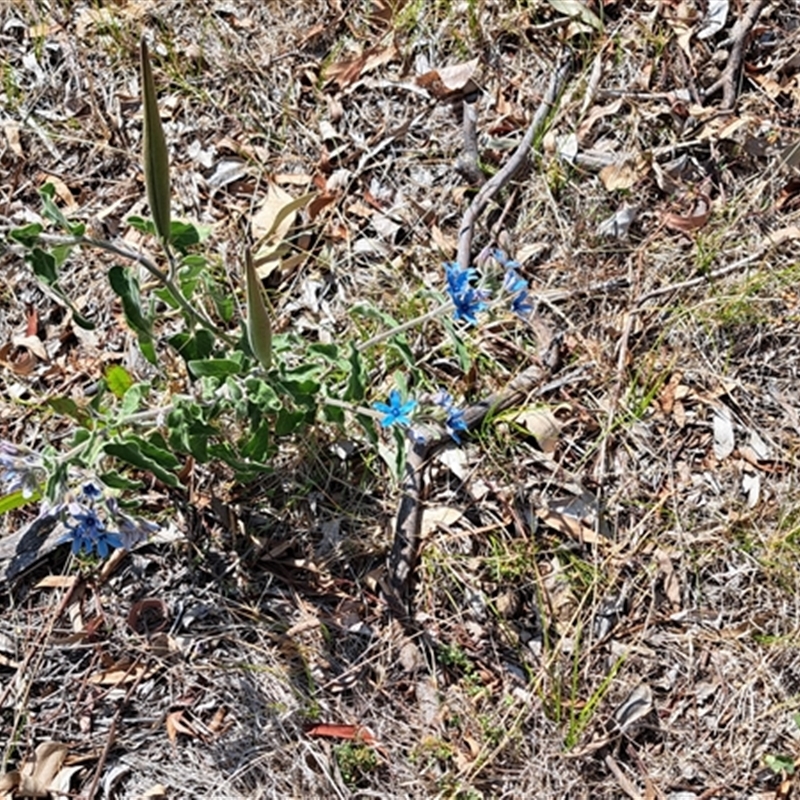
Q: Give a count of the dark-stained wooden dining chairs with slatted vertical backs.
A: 0